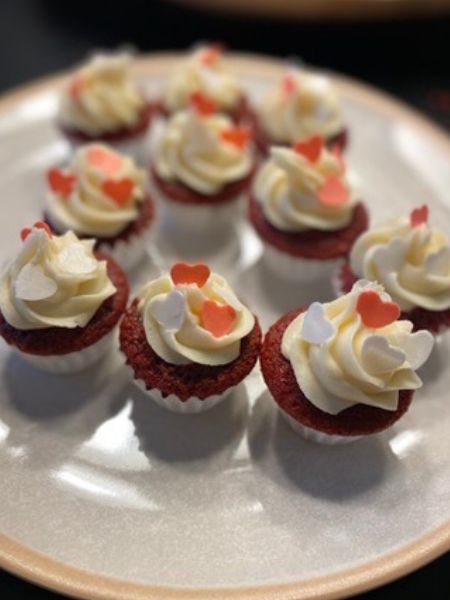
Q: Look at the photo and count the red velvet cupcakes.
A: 10